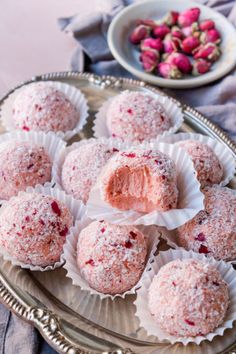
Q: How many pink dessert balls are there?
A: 10